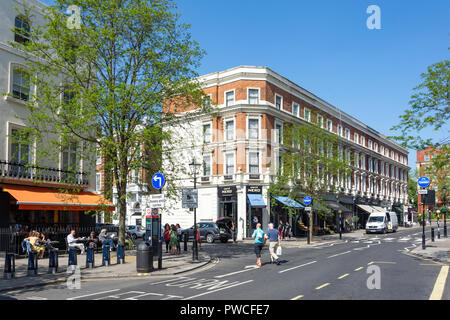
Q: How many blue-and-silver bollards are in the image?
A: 7